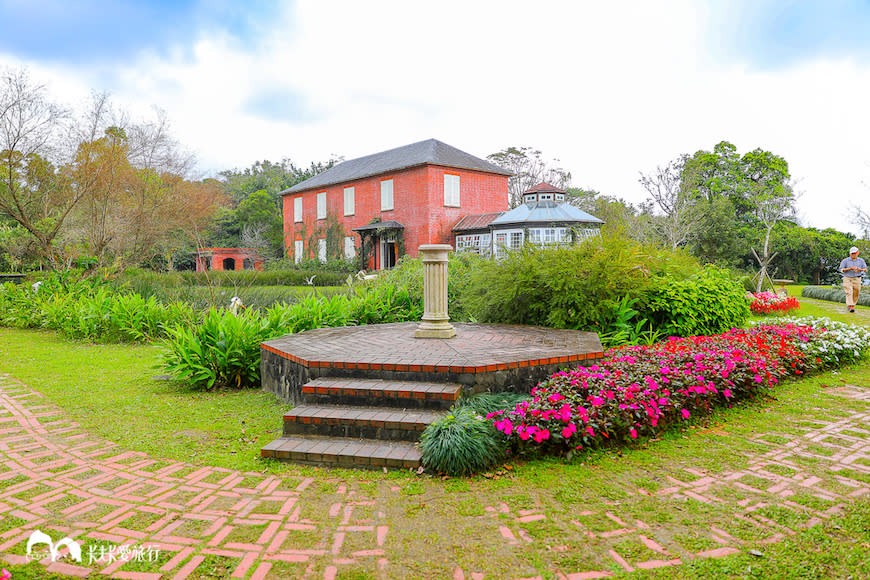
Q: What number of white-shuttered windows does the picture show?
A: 8